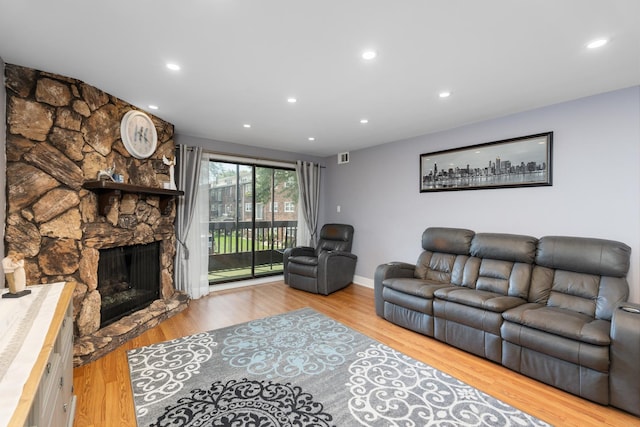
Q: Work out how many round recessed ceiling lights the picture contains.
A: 9